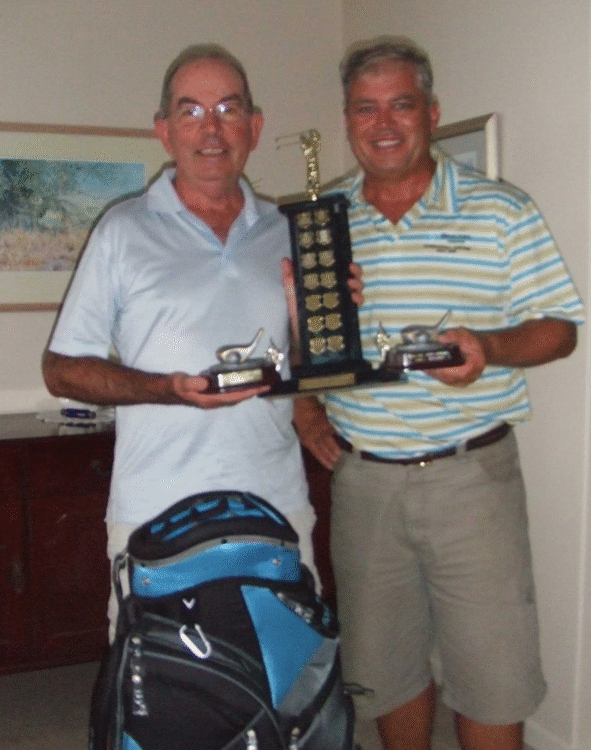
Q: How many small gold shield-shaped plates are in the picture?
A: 14